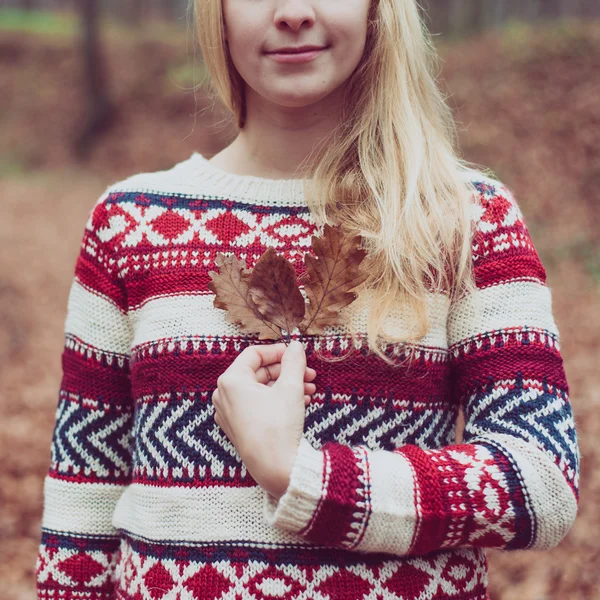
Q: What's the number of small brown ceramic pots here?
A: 0